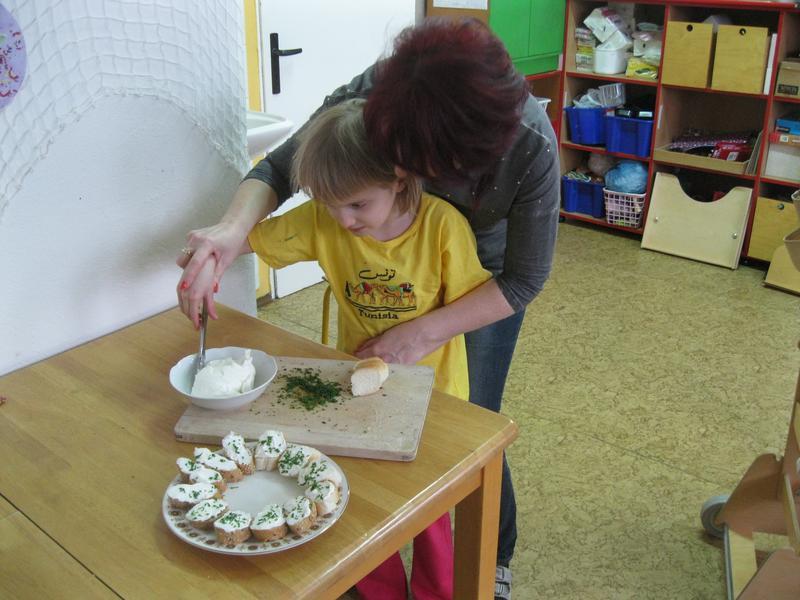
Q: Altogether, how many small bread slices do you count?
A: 13